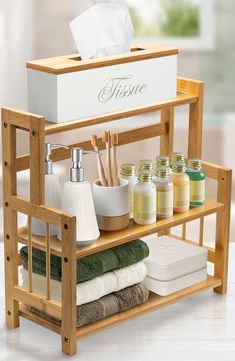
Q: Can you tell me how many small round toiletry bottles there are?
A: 8